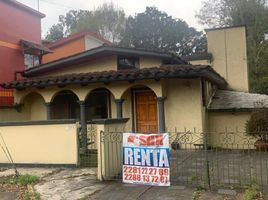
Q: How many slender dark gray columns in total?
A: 4